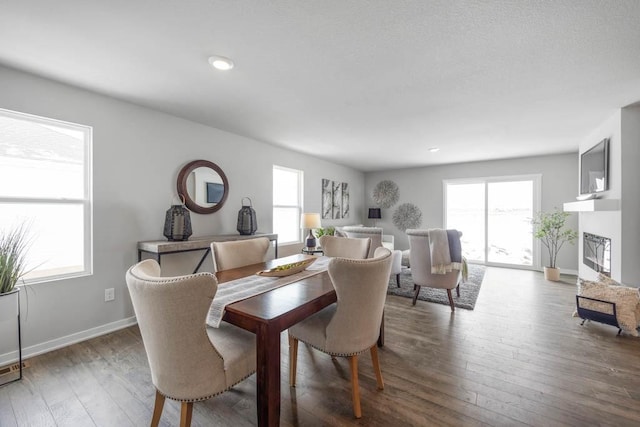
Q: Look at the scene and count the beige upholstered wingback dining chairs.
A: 4